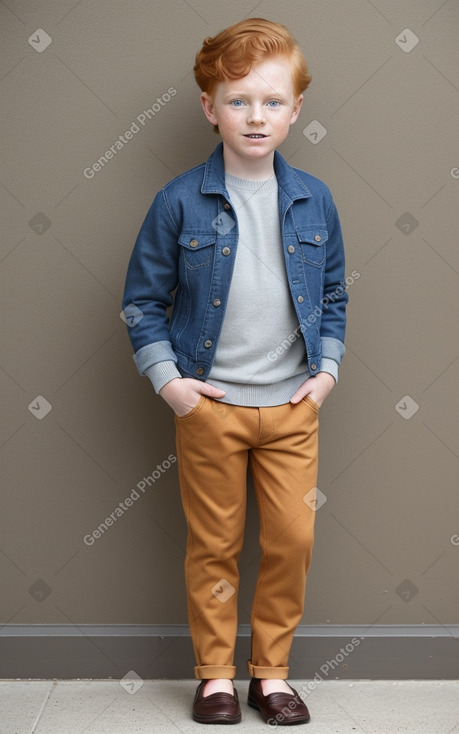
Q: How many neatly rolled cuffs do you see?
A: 4